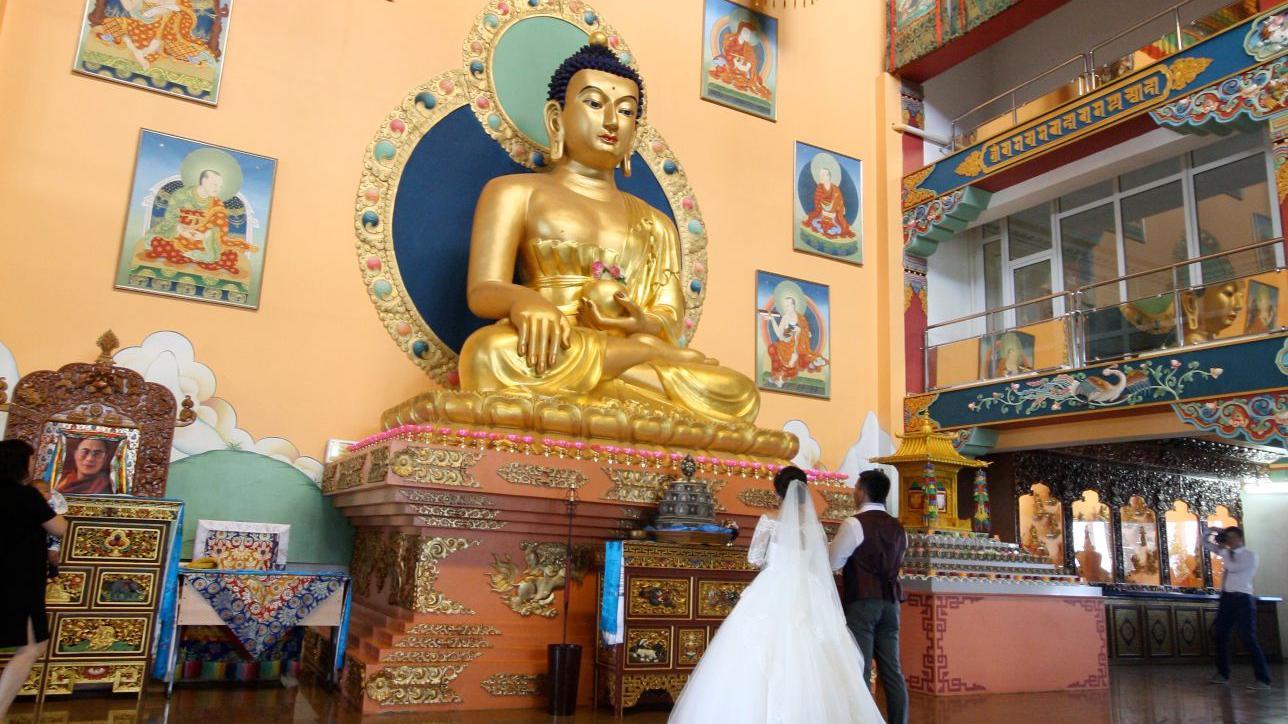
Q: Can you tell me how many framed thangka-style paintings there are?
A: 5